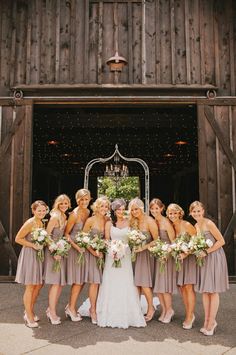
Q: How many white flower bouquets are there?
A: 9